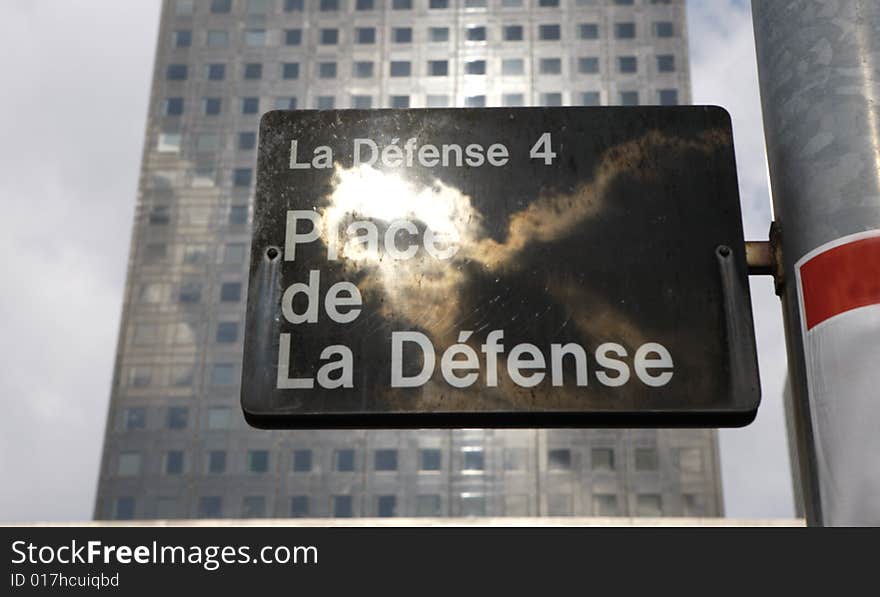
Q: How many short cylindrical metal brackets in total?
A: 1